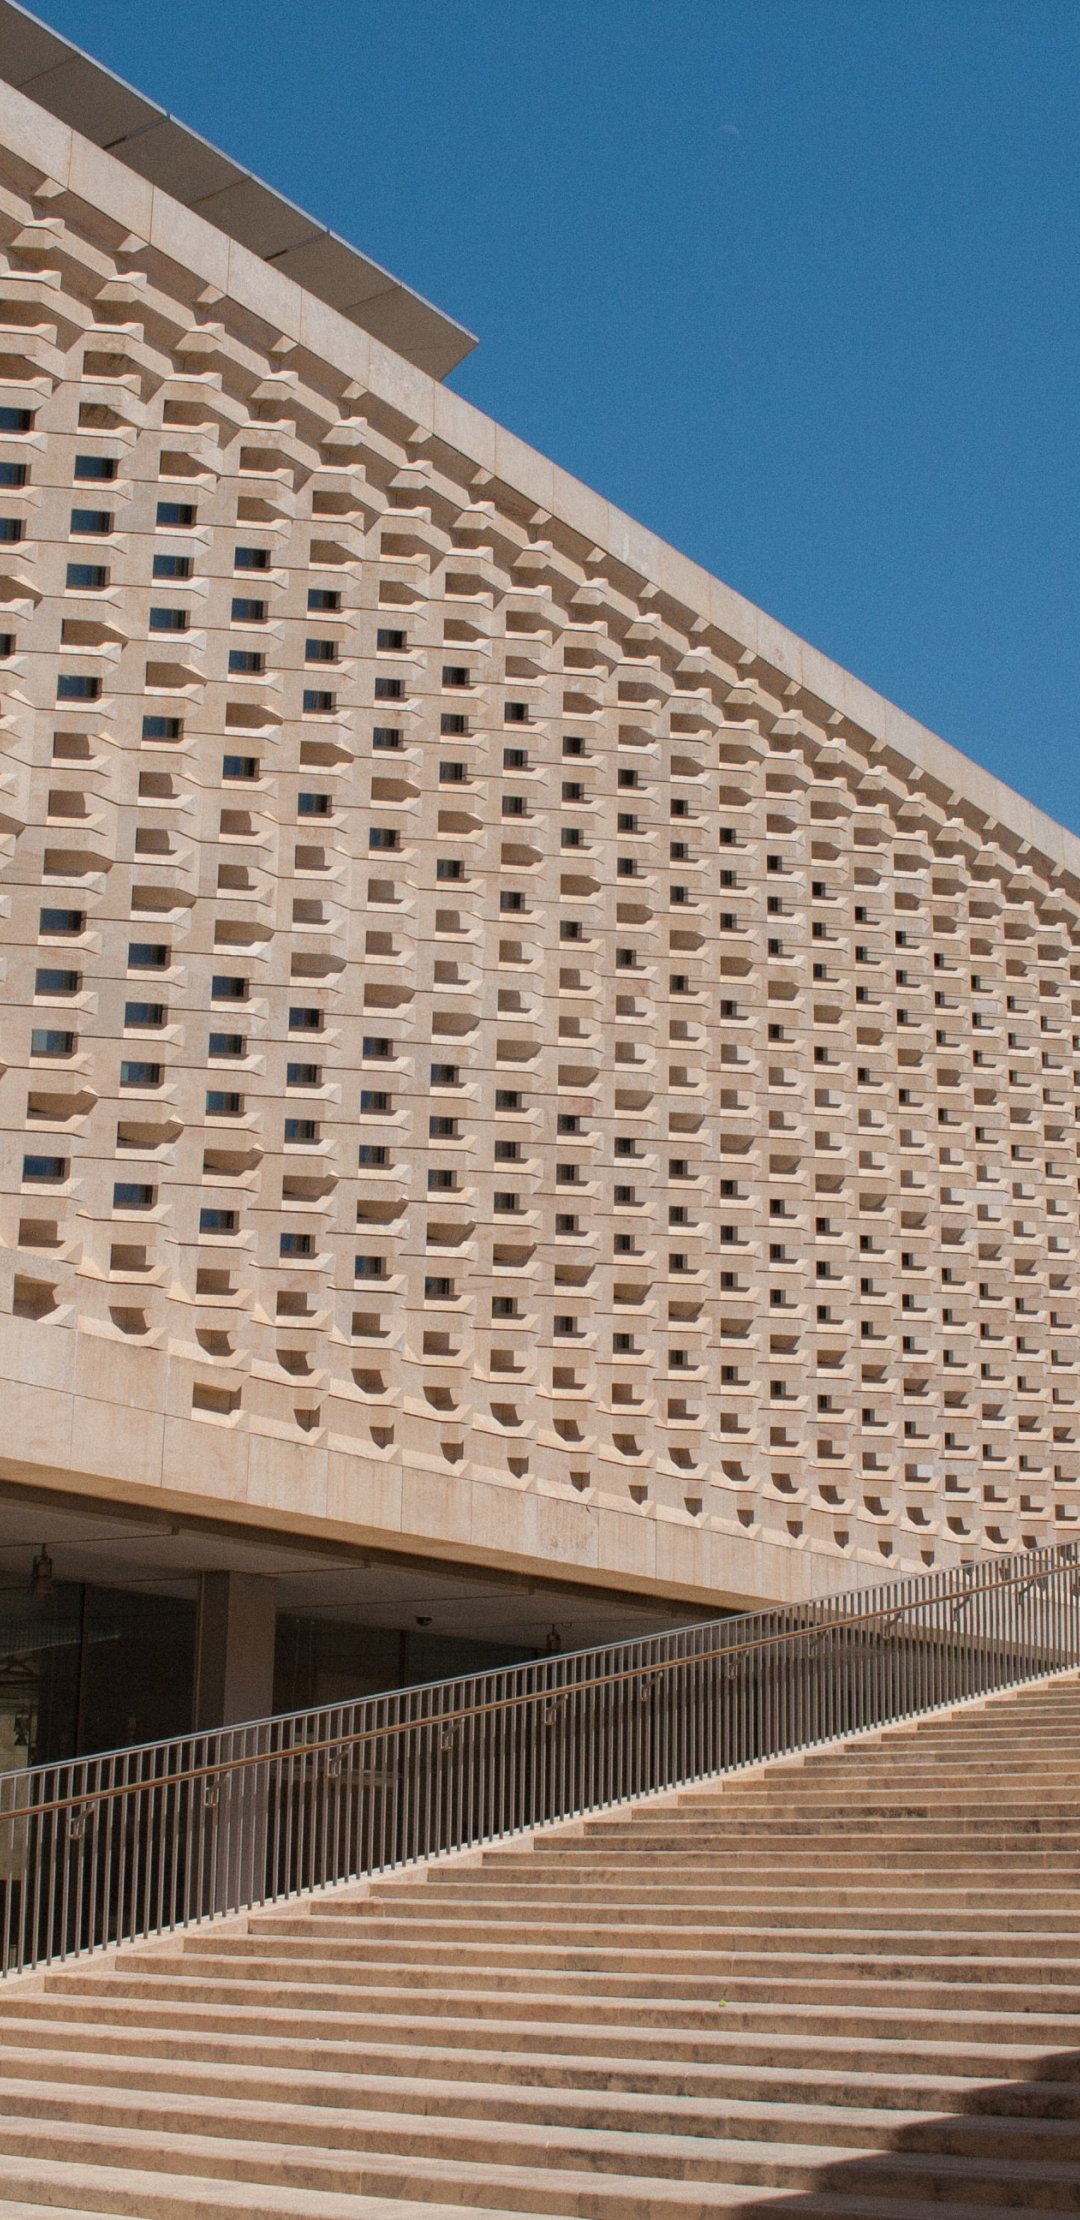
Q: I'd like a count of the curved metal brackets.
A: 11